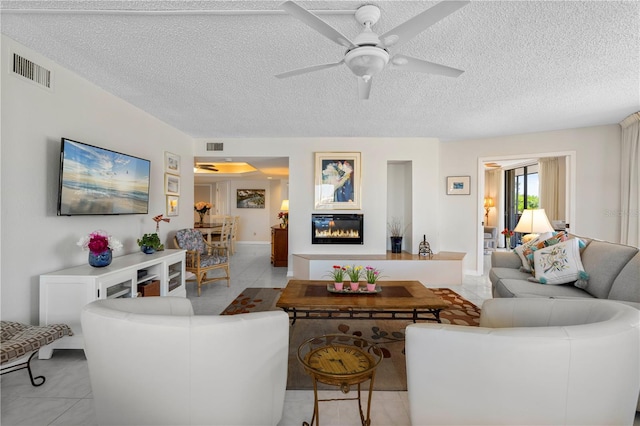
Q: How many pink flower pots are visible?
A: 3